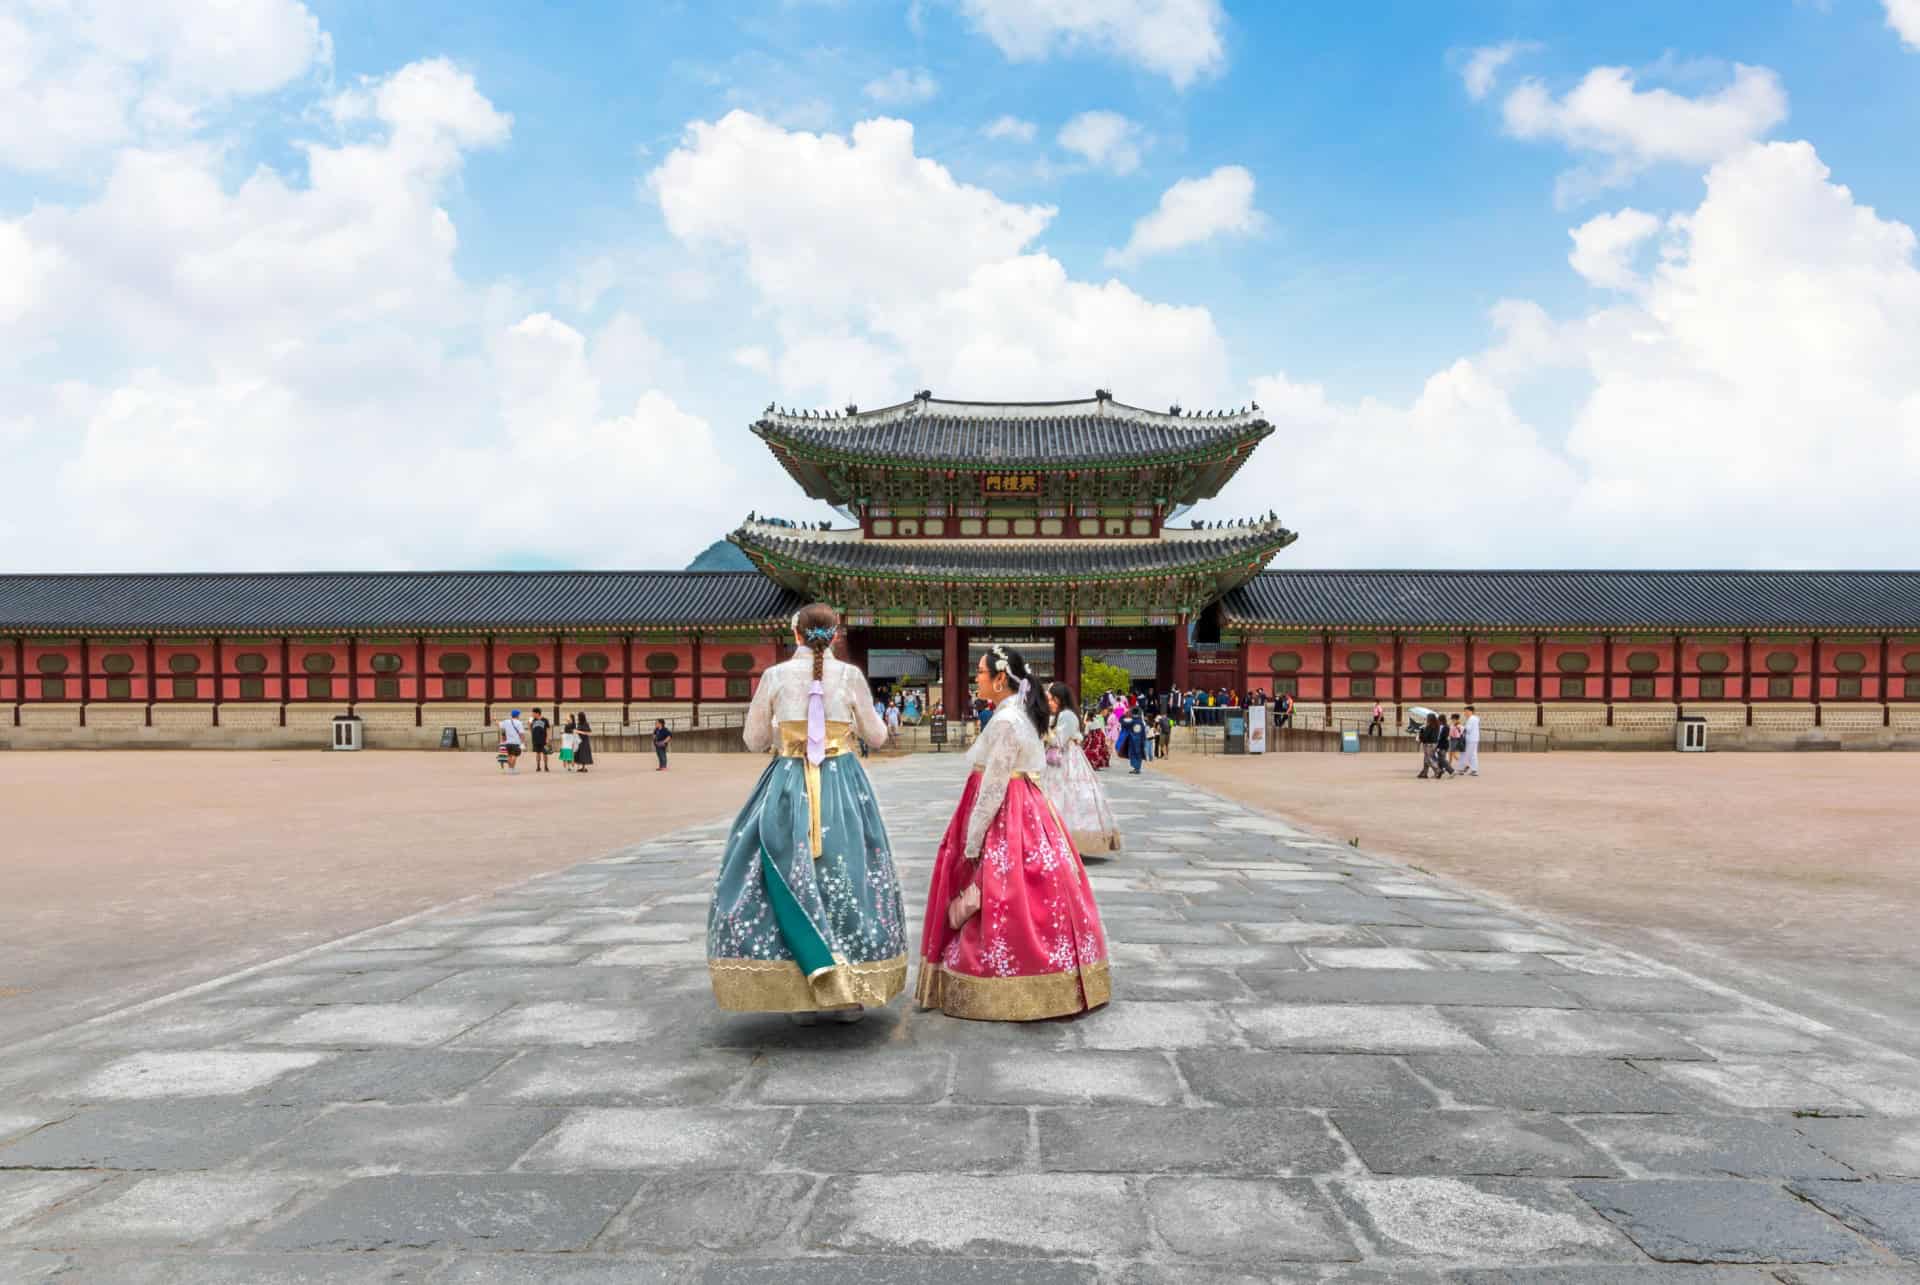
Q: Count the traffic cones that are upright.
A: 0